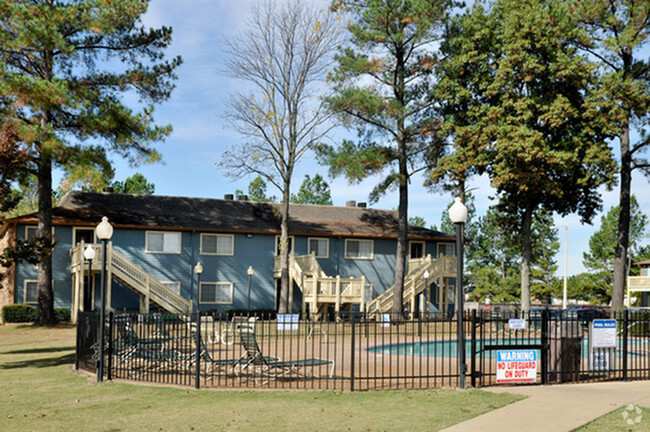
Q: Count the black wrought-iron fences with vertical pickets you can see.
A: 1